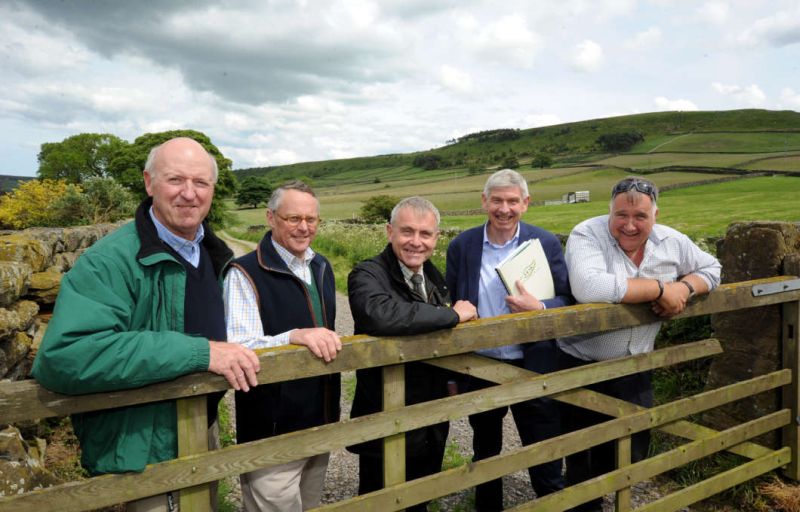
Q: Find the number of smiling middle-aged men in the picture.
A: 5